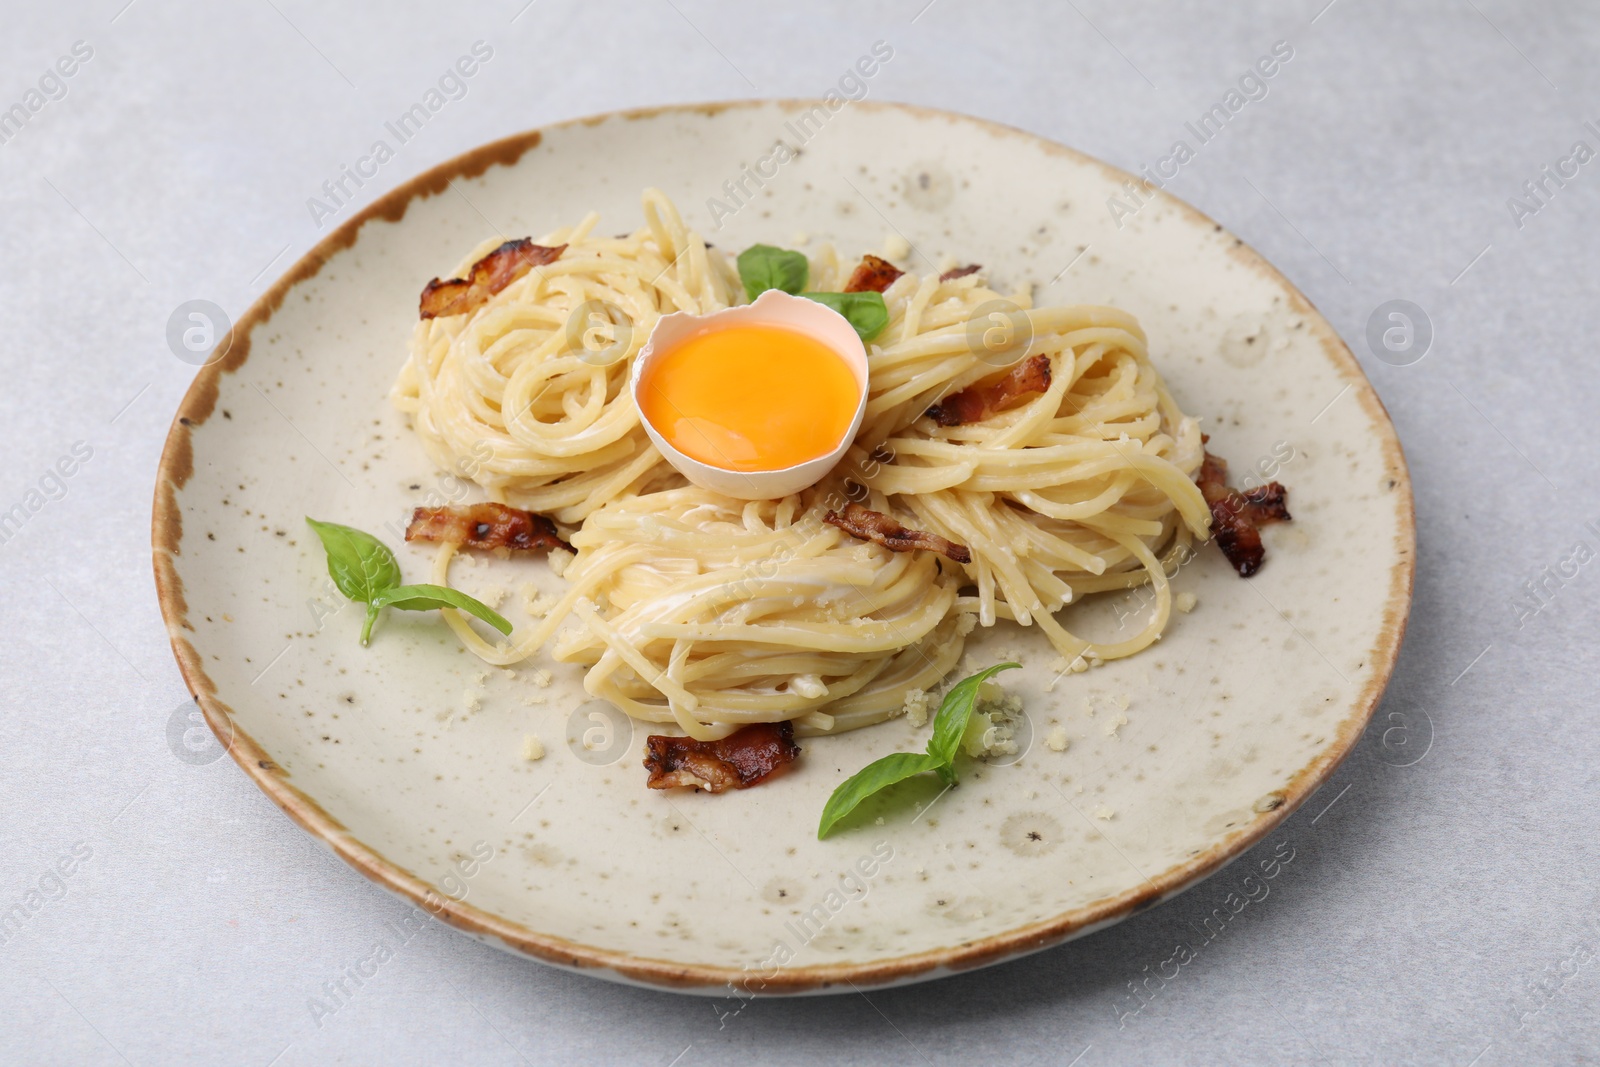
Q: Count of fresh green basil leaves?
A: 6